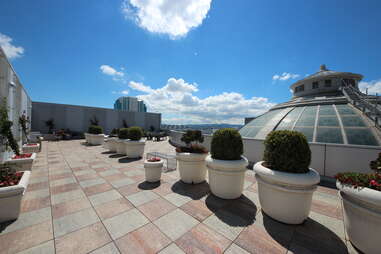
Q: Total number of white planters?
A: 12